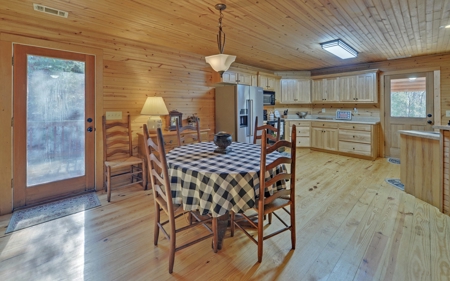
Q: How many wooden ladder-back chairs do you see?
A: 5